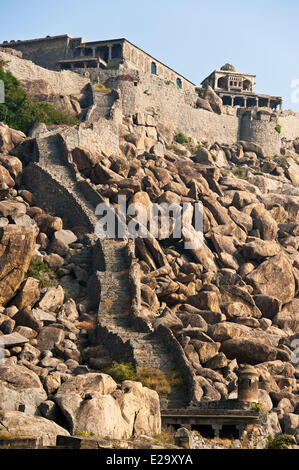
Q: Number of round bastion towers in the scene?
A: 1